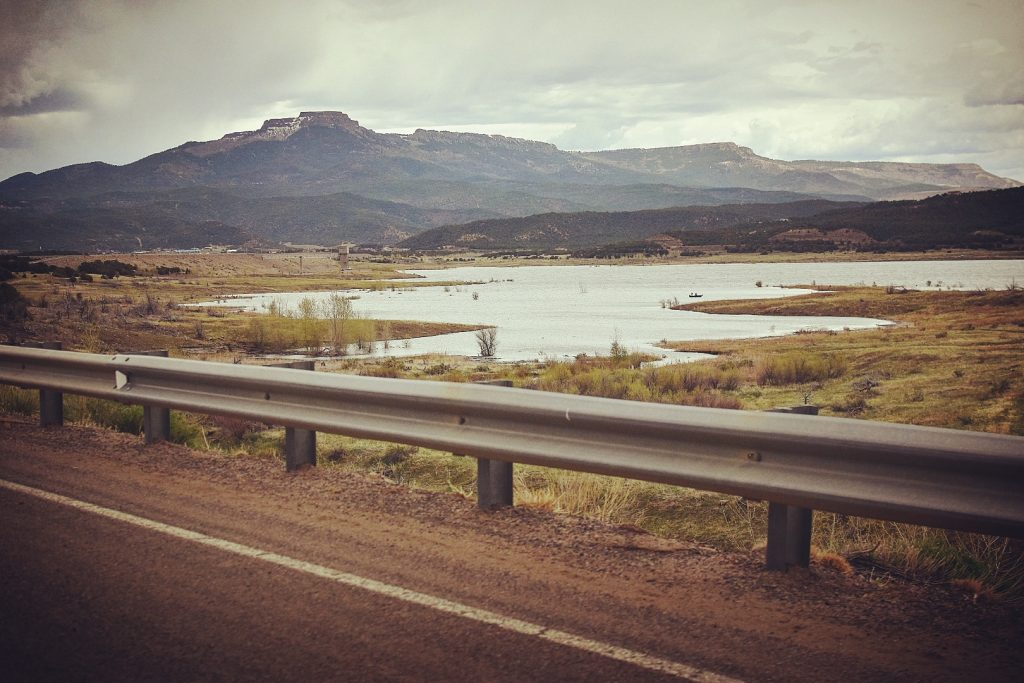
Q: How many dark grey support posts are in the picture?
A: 5